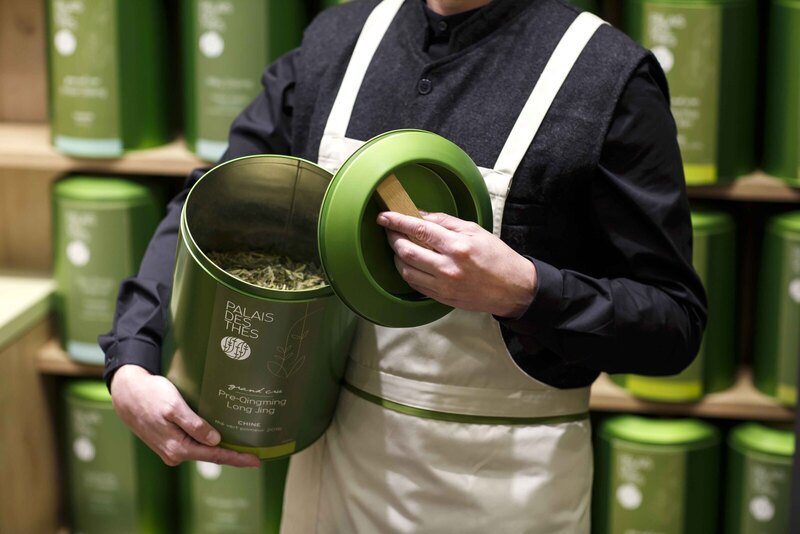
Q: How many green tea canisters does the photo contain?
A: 12